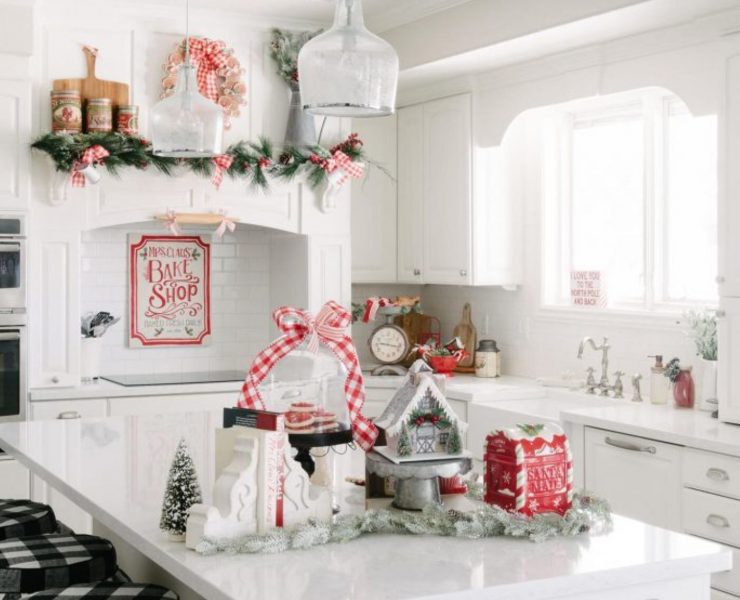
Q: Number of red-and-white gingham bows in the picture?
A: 5